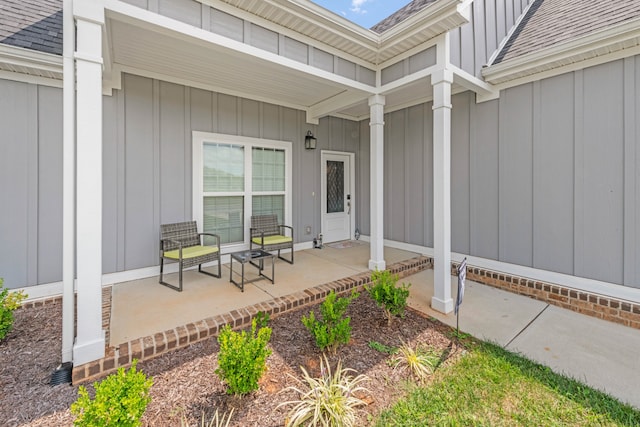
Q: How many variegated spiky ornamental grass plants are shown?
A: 3